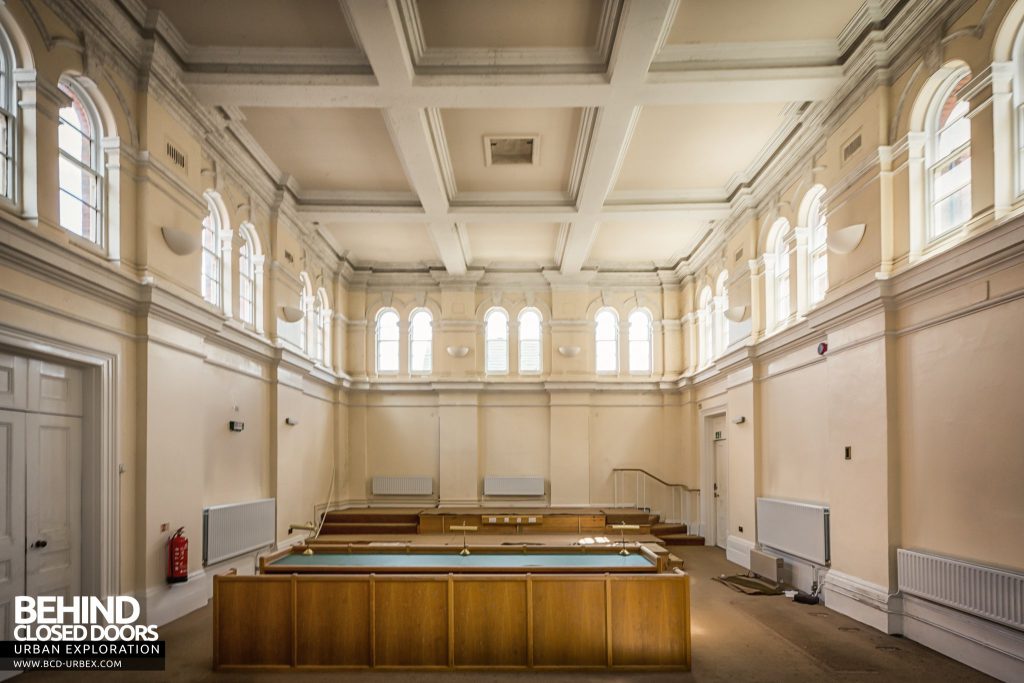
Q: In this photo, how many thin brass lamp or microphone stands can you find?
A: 3